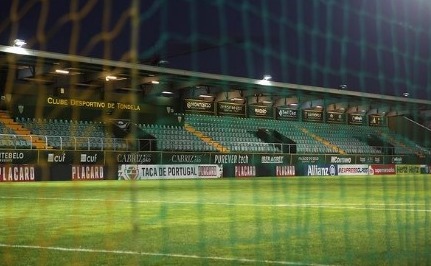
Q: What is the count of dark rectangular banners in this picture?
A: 8